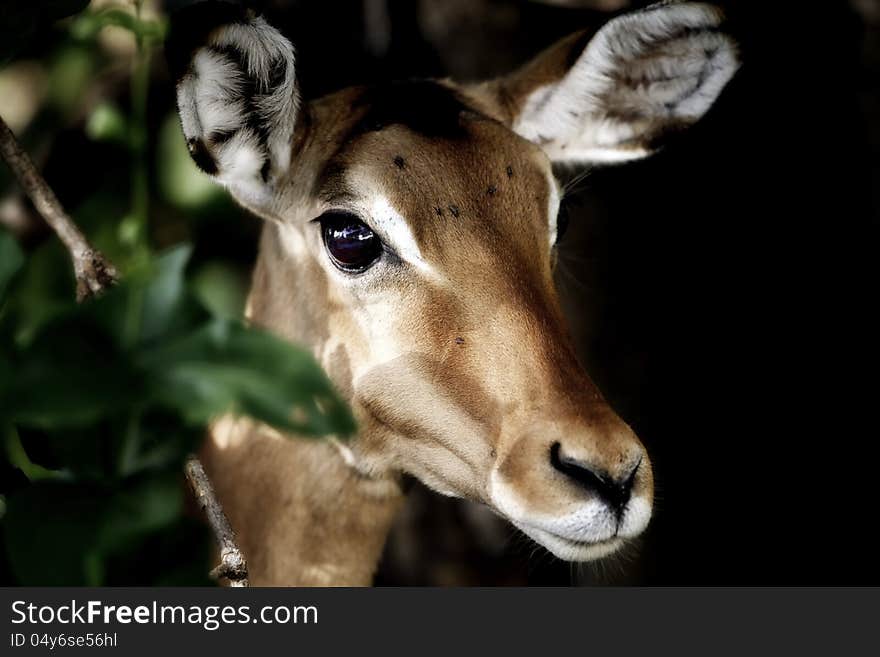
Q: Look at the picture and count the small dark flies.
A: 6